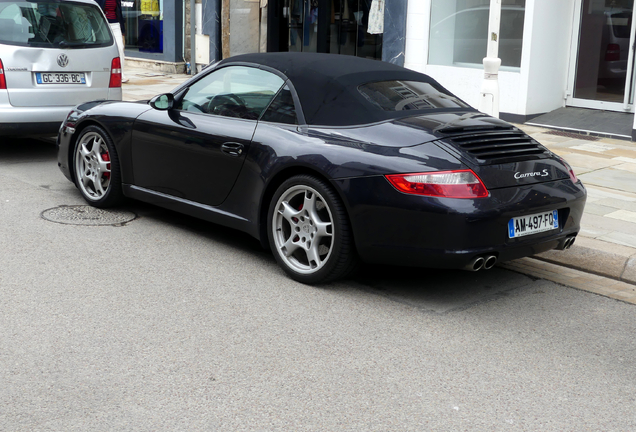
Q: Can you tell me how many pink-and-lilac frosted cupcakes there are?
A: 0